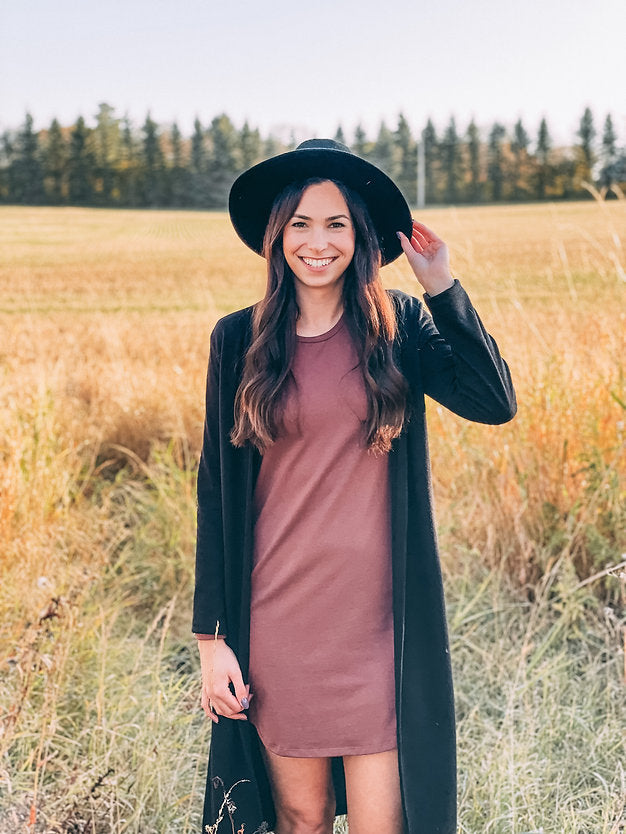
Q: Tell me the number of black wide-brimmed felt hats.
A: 1